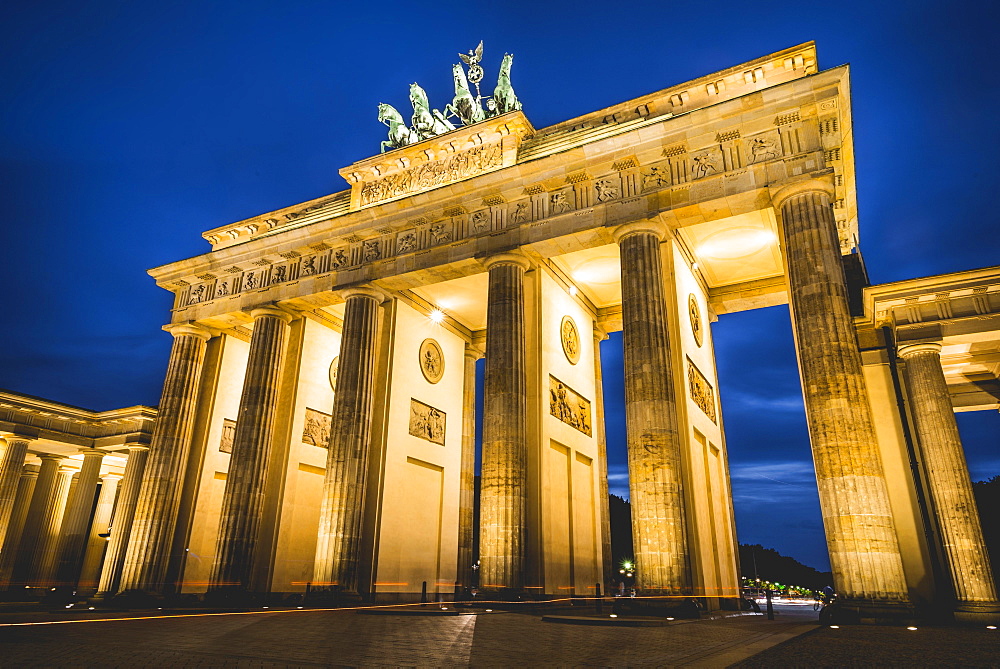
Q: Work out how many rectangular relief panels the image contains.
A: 5